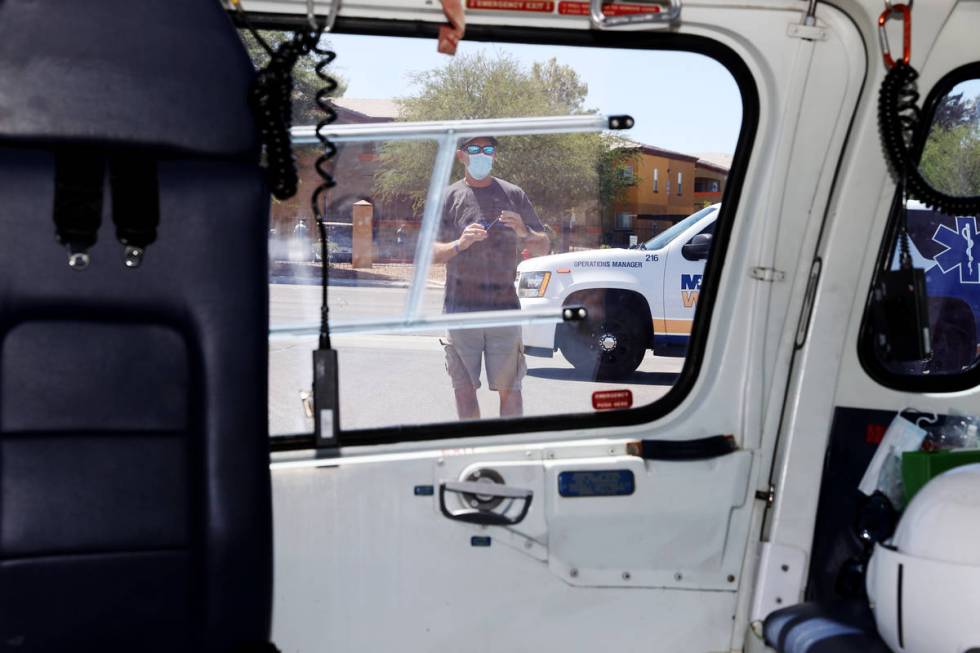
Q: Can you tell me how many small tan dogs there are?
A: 0